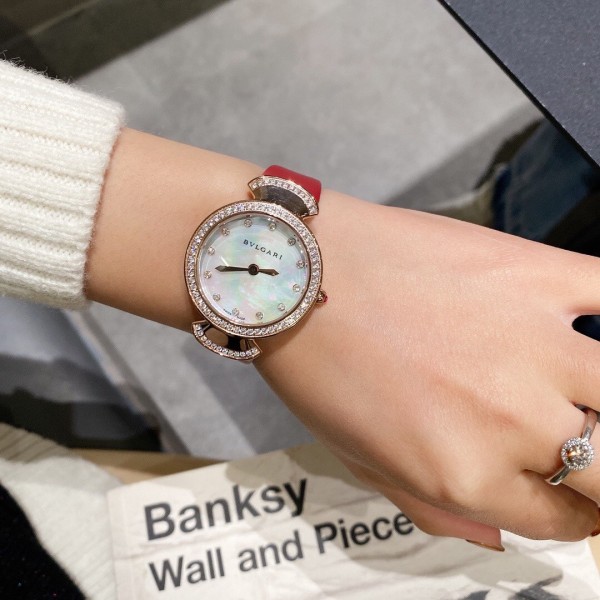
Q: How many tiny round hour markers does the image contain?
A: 12